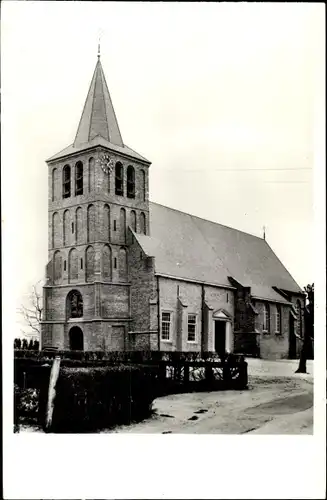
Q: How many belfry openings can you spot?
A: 4